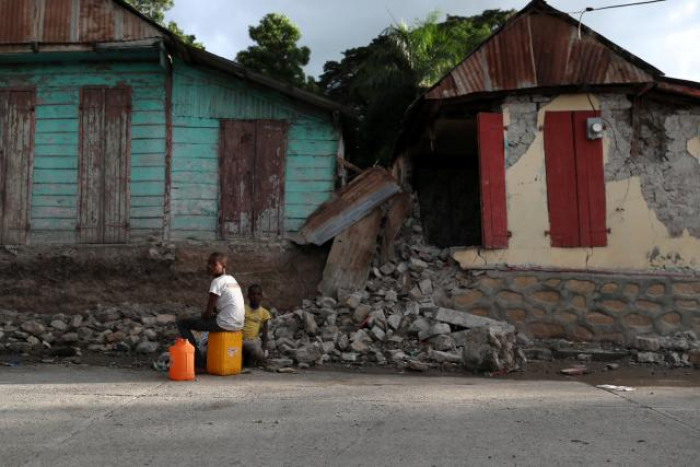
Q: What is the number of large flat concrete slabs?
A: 1